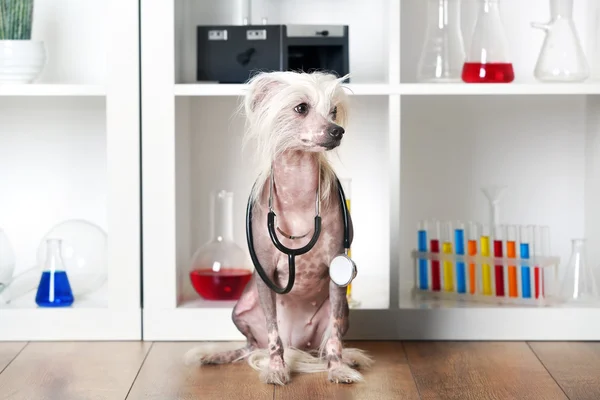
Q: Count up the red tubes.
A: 3